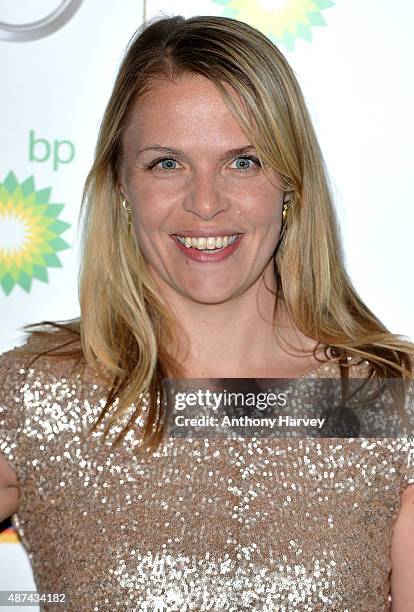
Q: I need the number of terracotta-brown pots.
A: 0